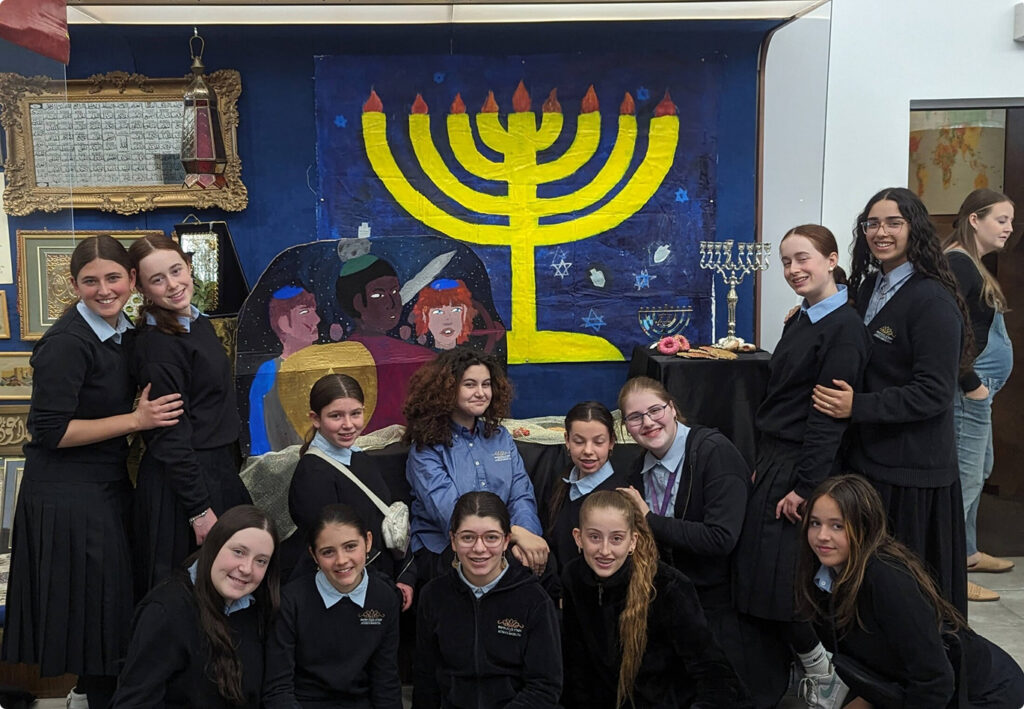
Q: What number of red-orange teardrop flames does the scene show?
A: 9